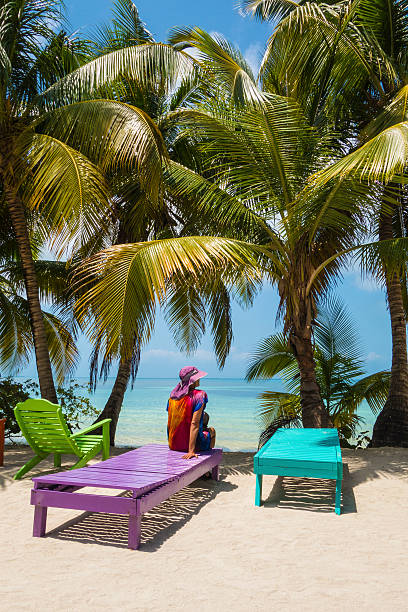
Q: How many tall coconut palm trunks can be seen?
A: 4